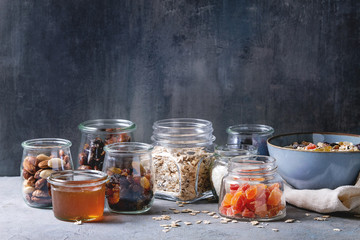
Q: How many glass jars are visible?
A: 8